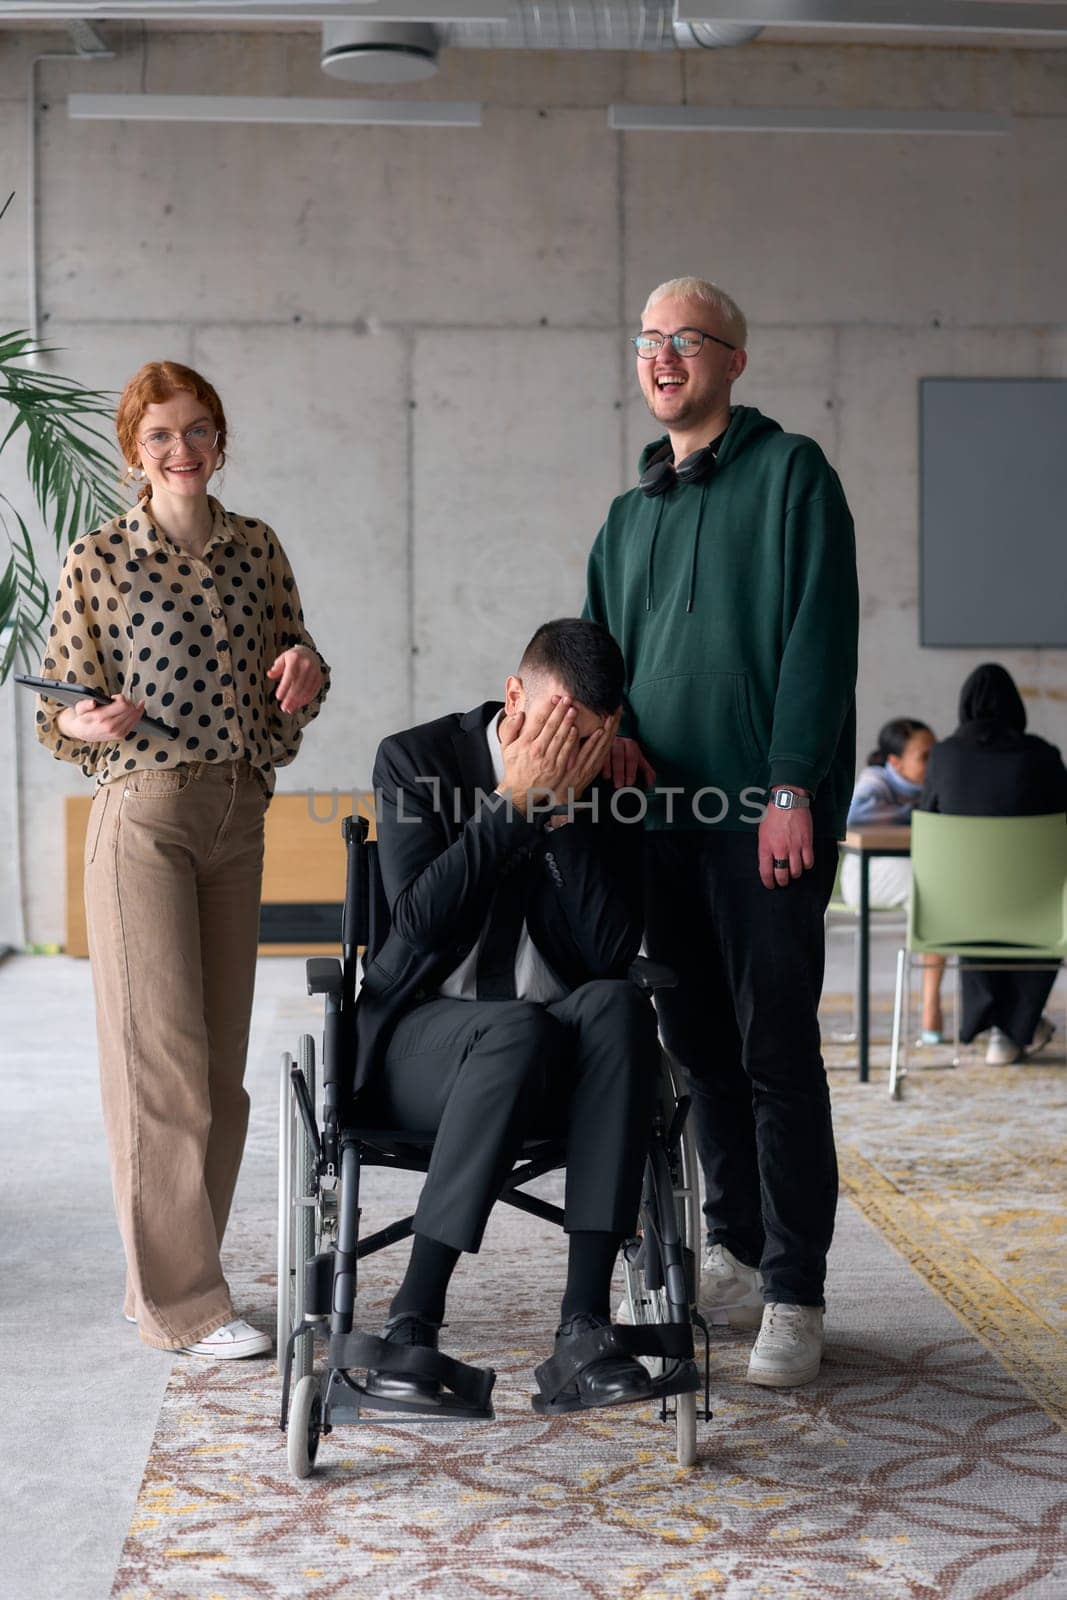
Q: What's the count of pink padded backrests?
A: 0